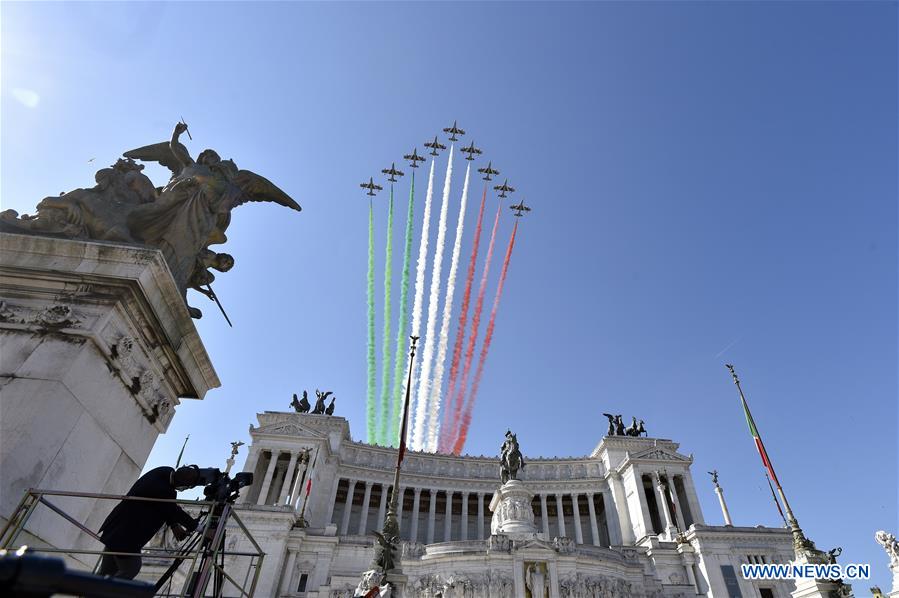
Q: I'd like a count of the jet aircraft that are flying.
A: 9